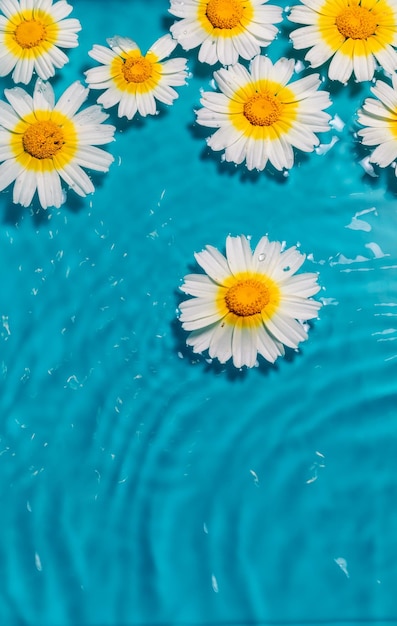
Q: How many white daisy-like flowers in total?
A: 8